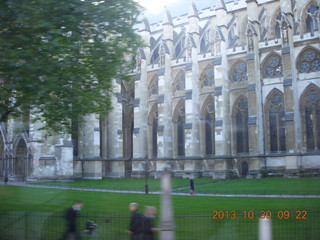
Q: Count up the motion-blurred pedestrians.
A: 3